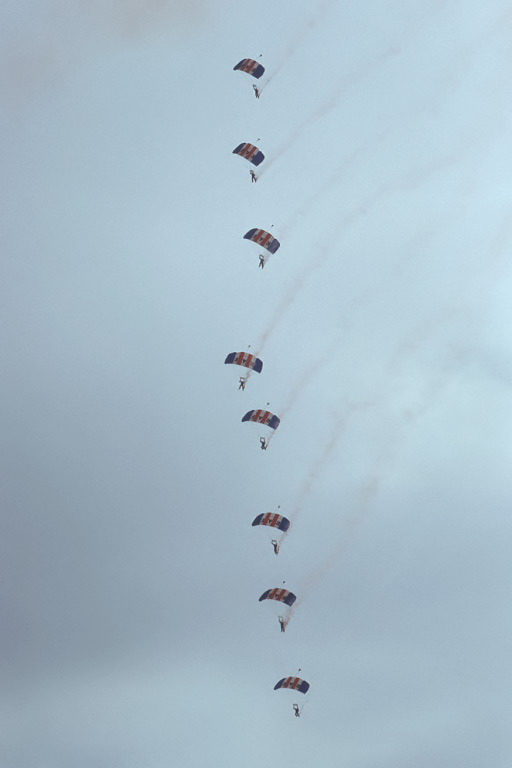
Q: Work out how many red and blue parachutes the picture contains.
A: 8